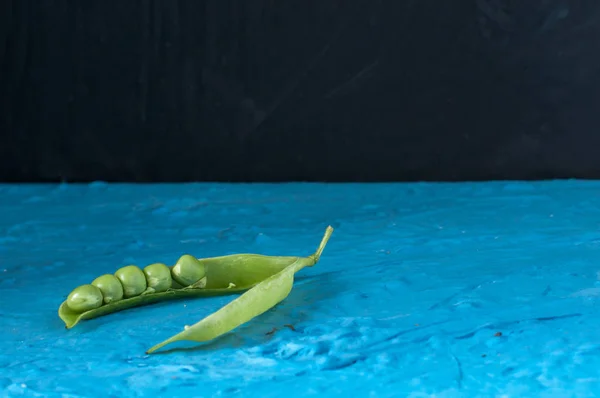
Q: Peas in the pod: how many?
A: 5